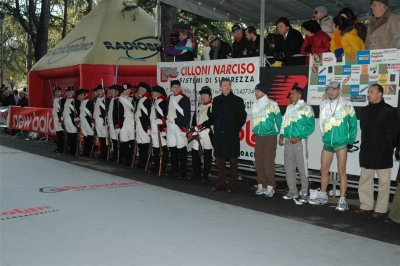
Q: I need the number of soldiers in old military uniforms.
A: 10